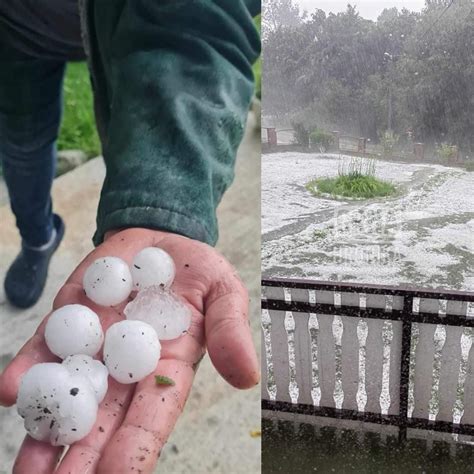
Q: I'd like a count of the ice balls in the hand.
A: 7